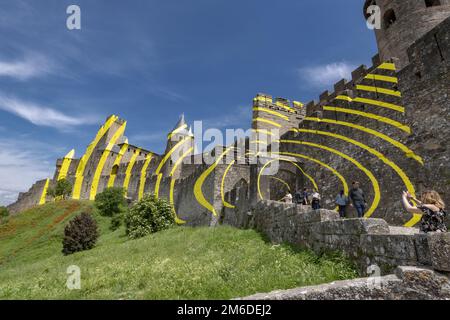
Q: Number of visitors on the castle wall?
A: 7